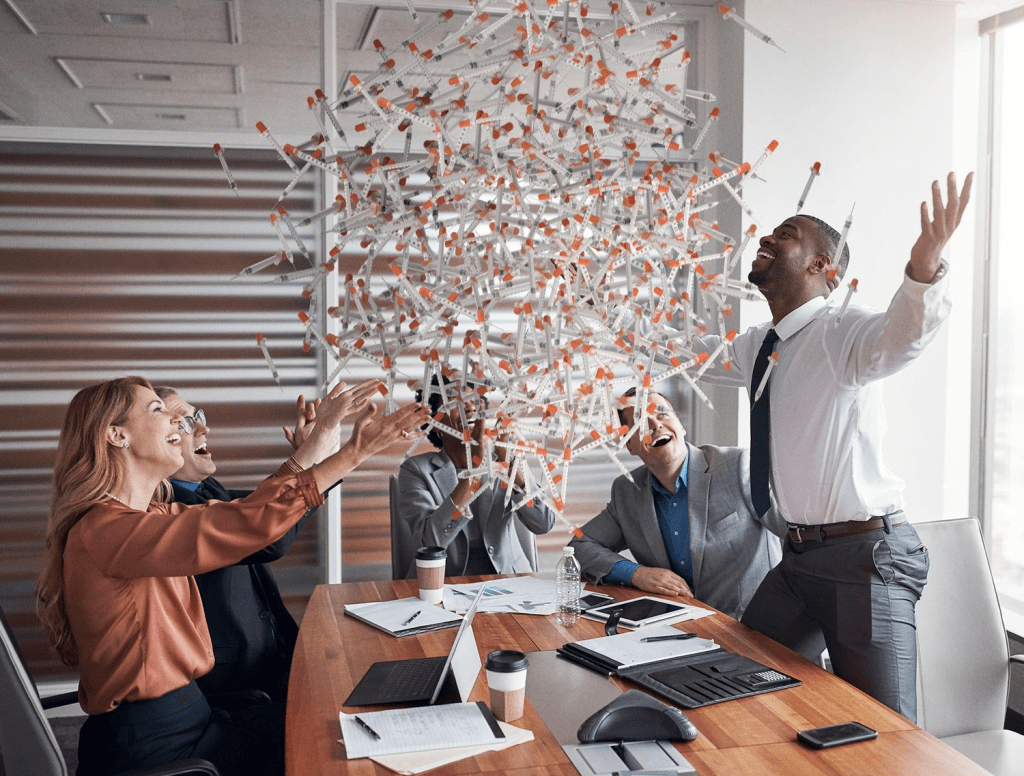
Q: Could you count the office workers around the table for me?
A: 5